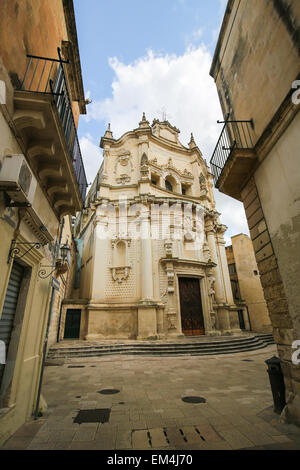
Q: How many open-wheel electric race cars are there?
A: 0